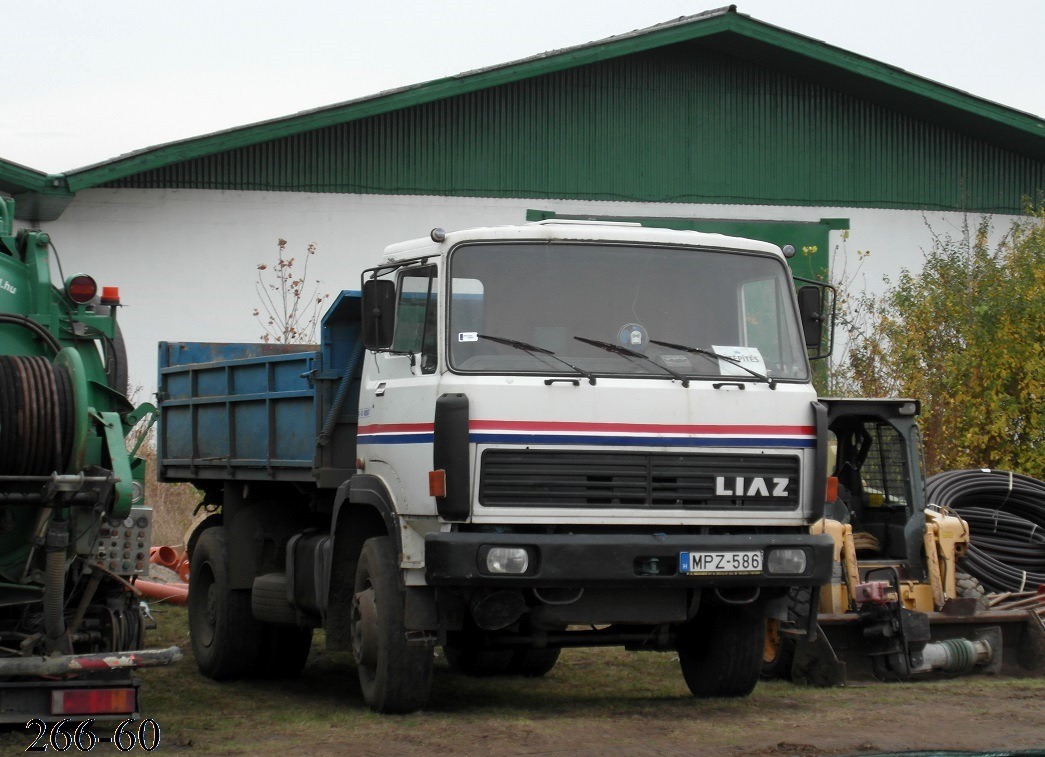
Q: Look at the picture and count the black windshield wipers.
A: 3